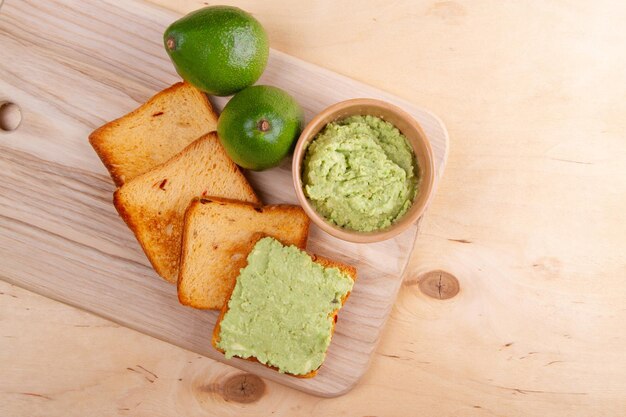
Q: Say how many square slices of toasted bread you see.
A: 4